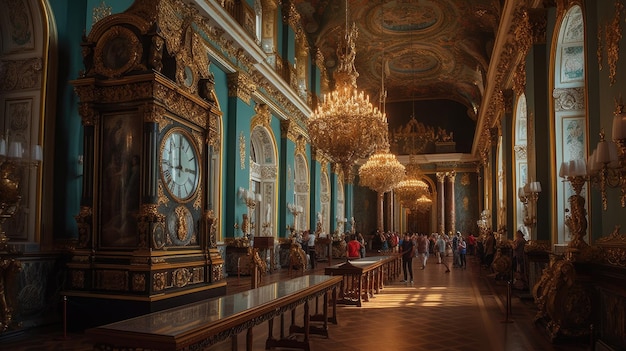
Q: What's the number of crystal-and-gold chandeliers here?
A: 4